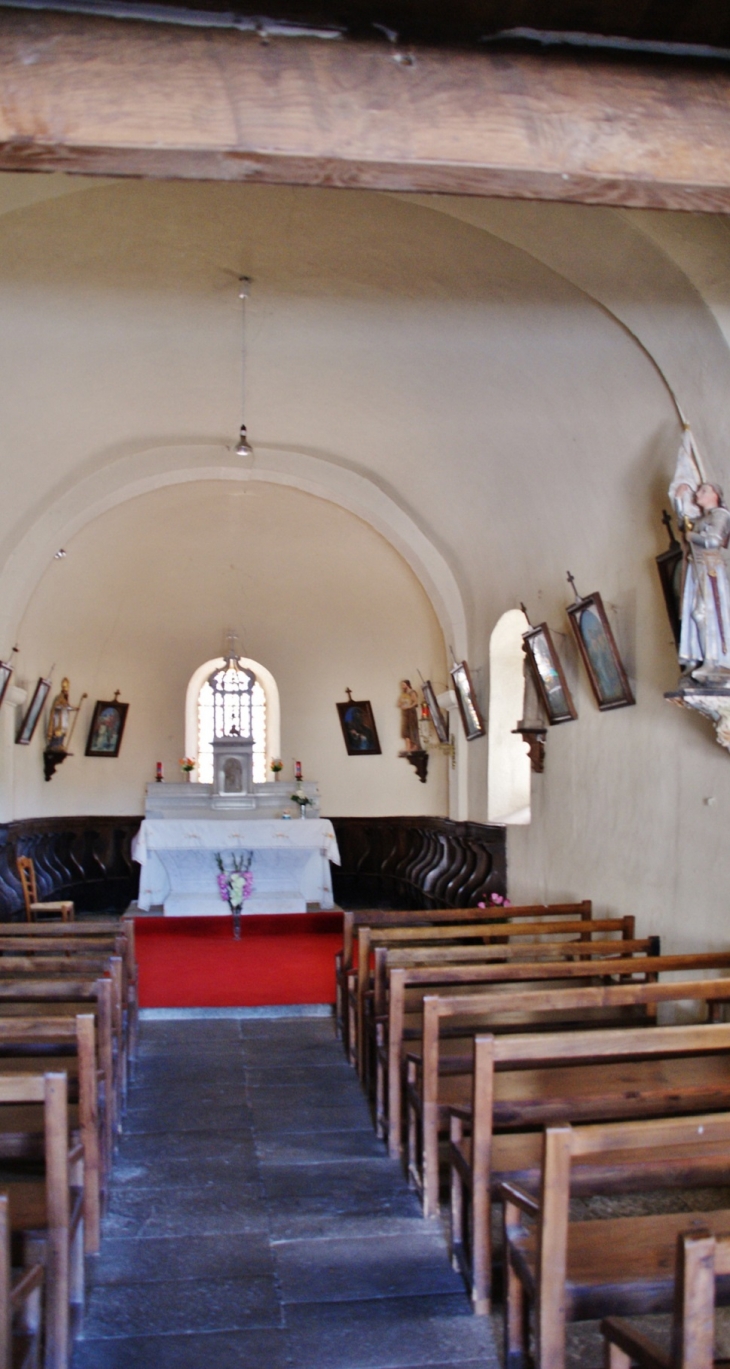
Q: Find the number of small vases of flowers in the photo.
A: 3